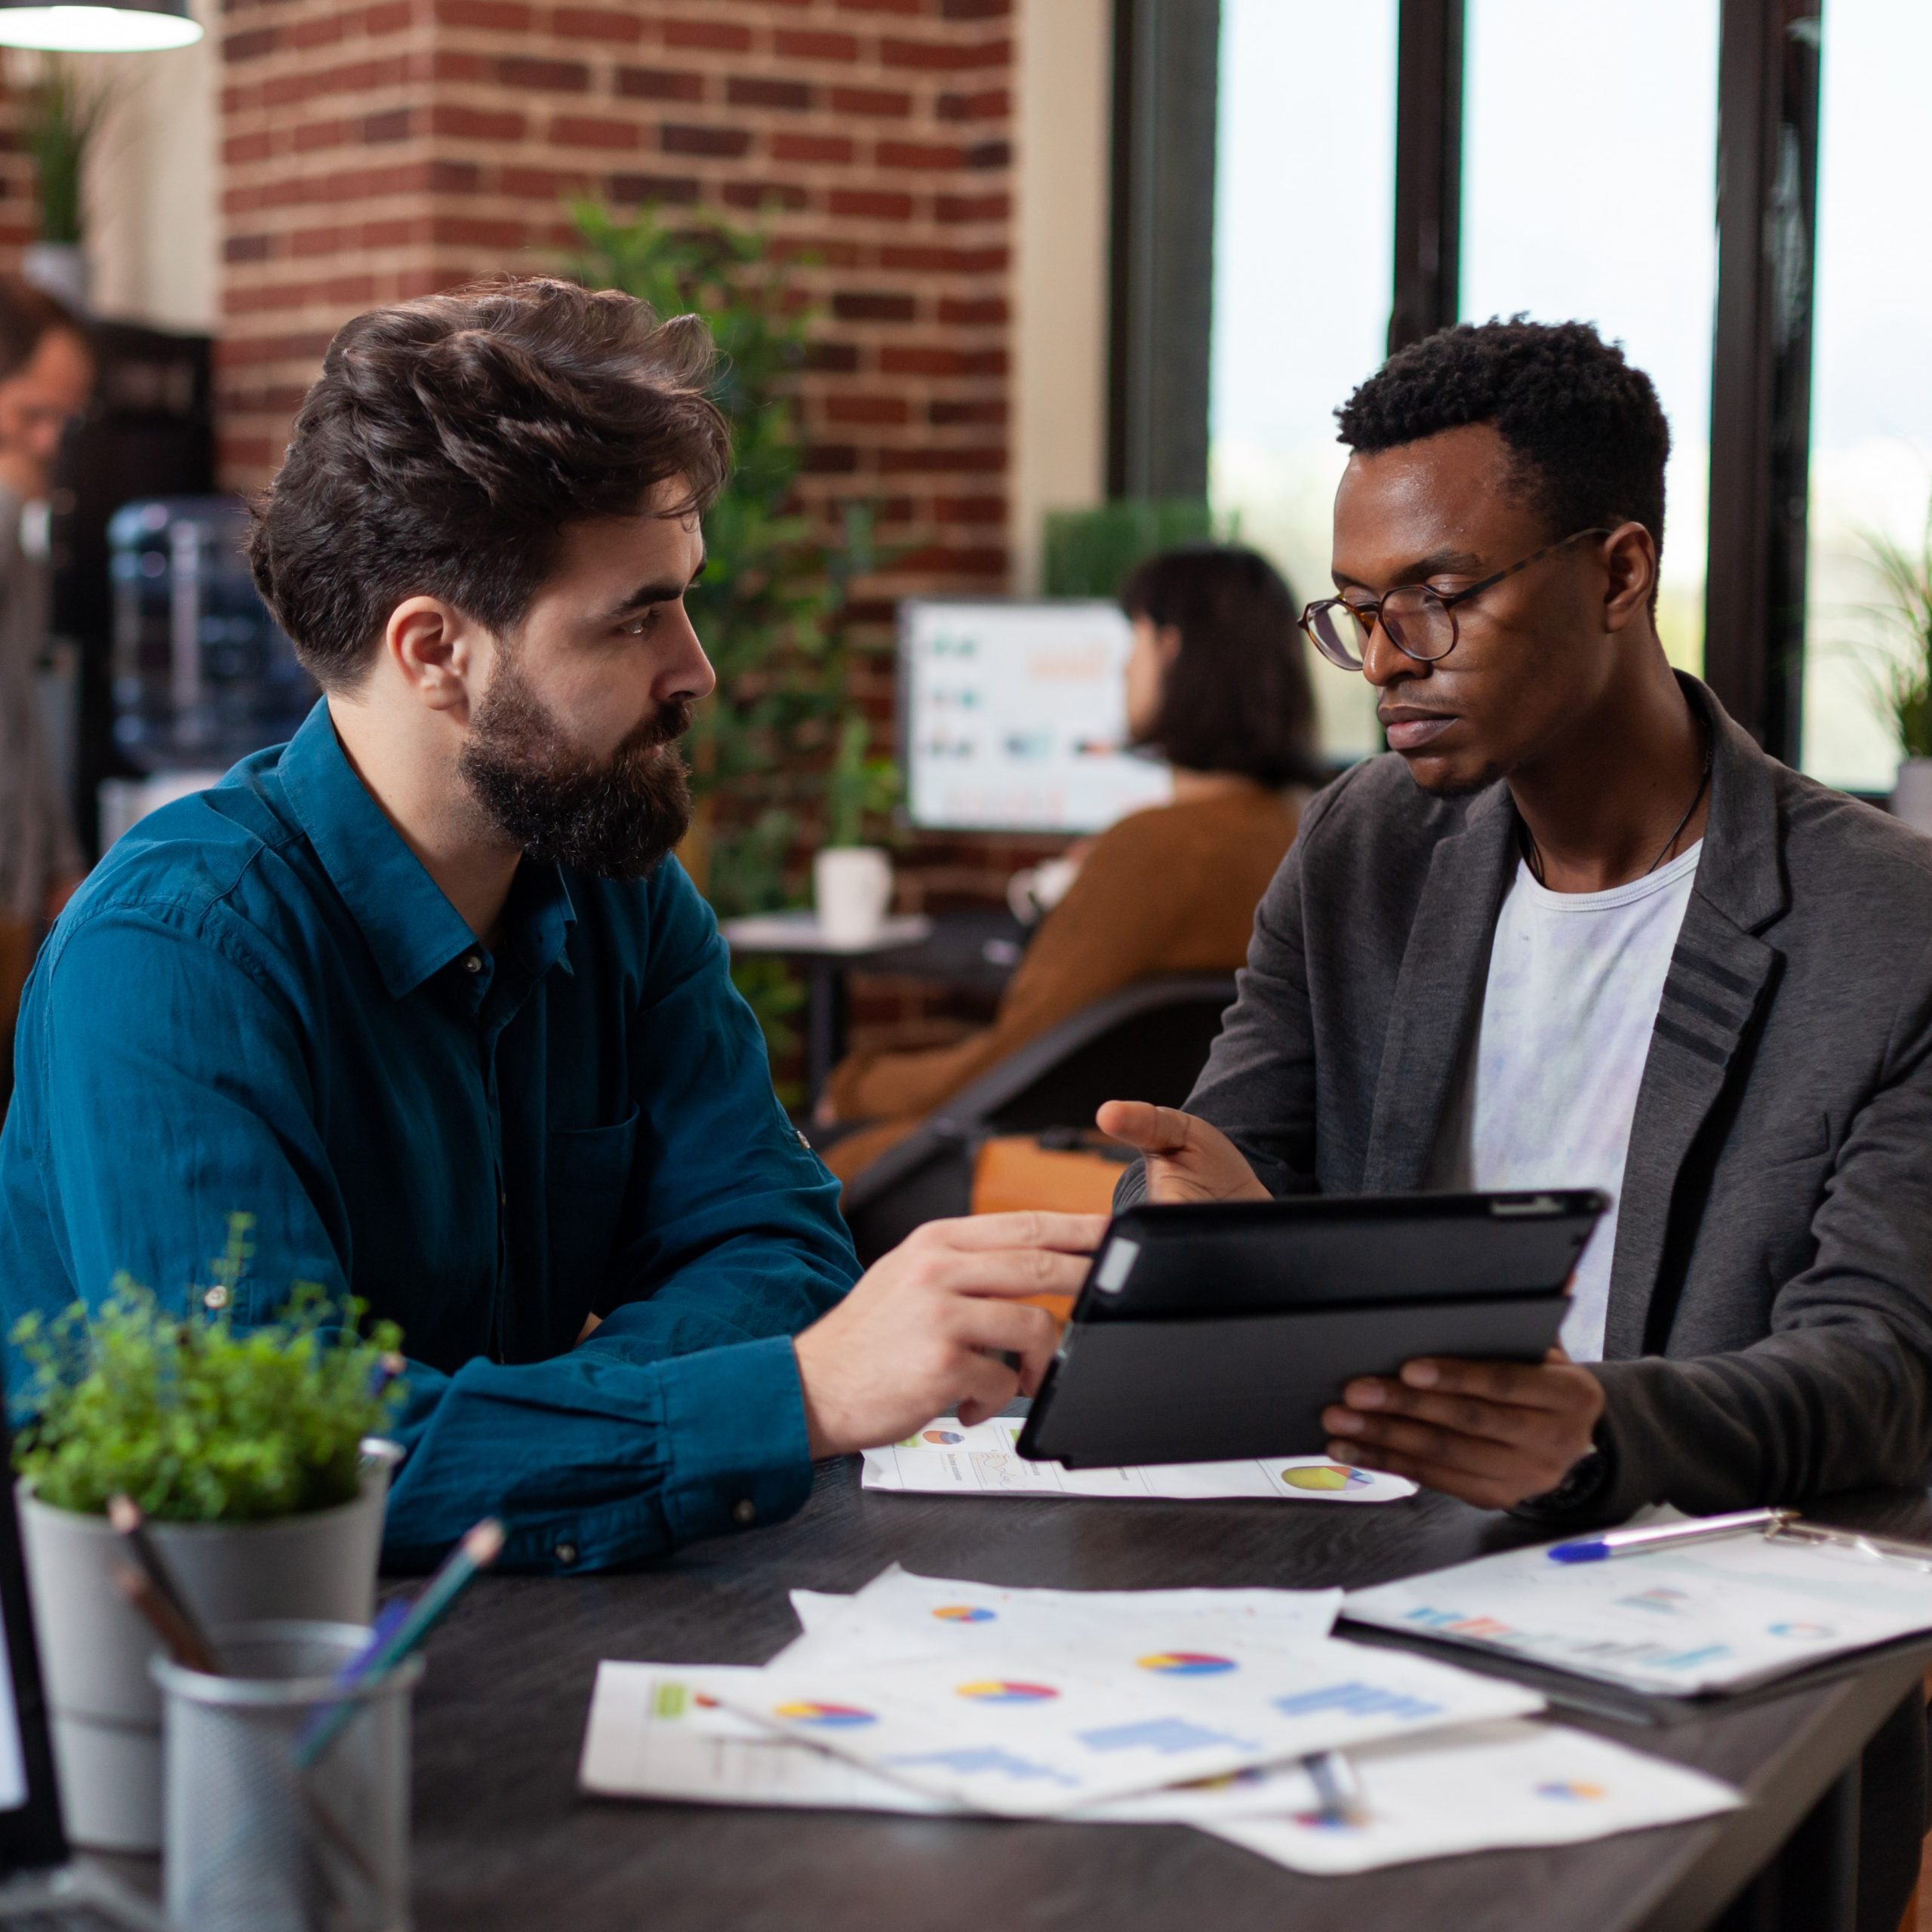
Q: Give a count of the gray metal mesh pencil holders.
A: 1